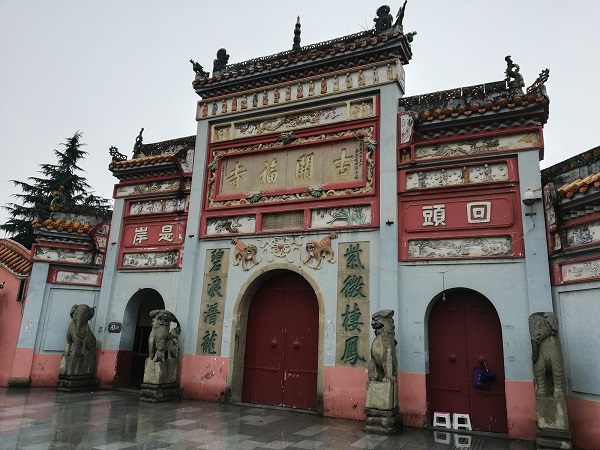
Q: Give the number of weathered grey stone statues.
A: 4